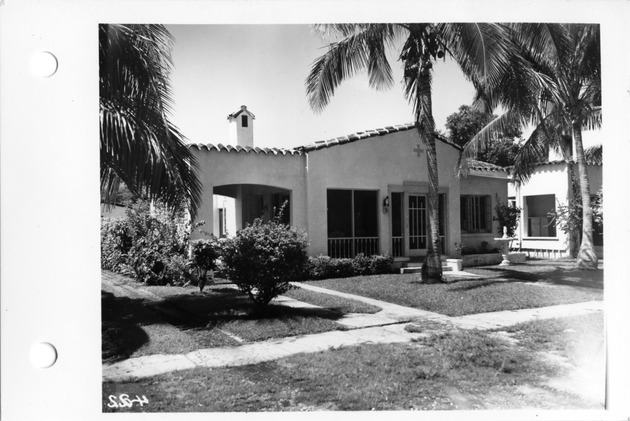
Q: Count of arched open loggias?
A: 1